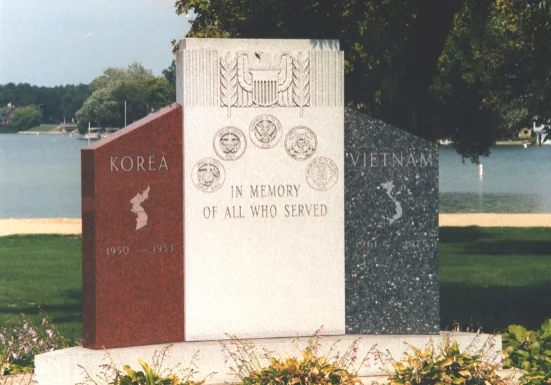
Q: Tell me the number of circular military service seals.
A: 5